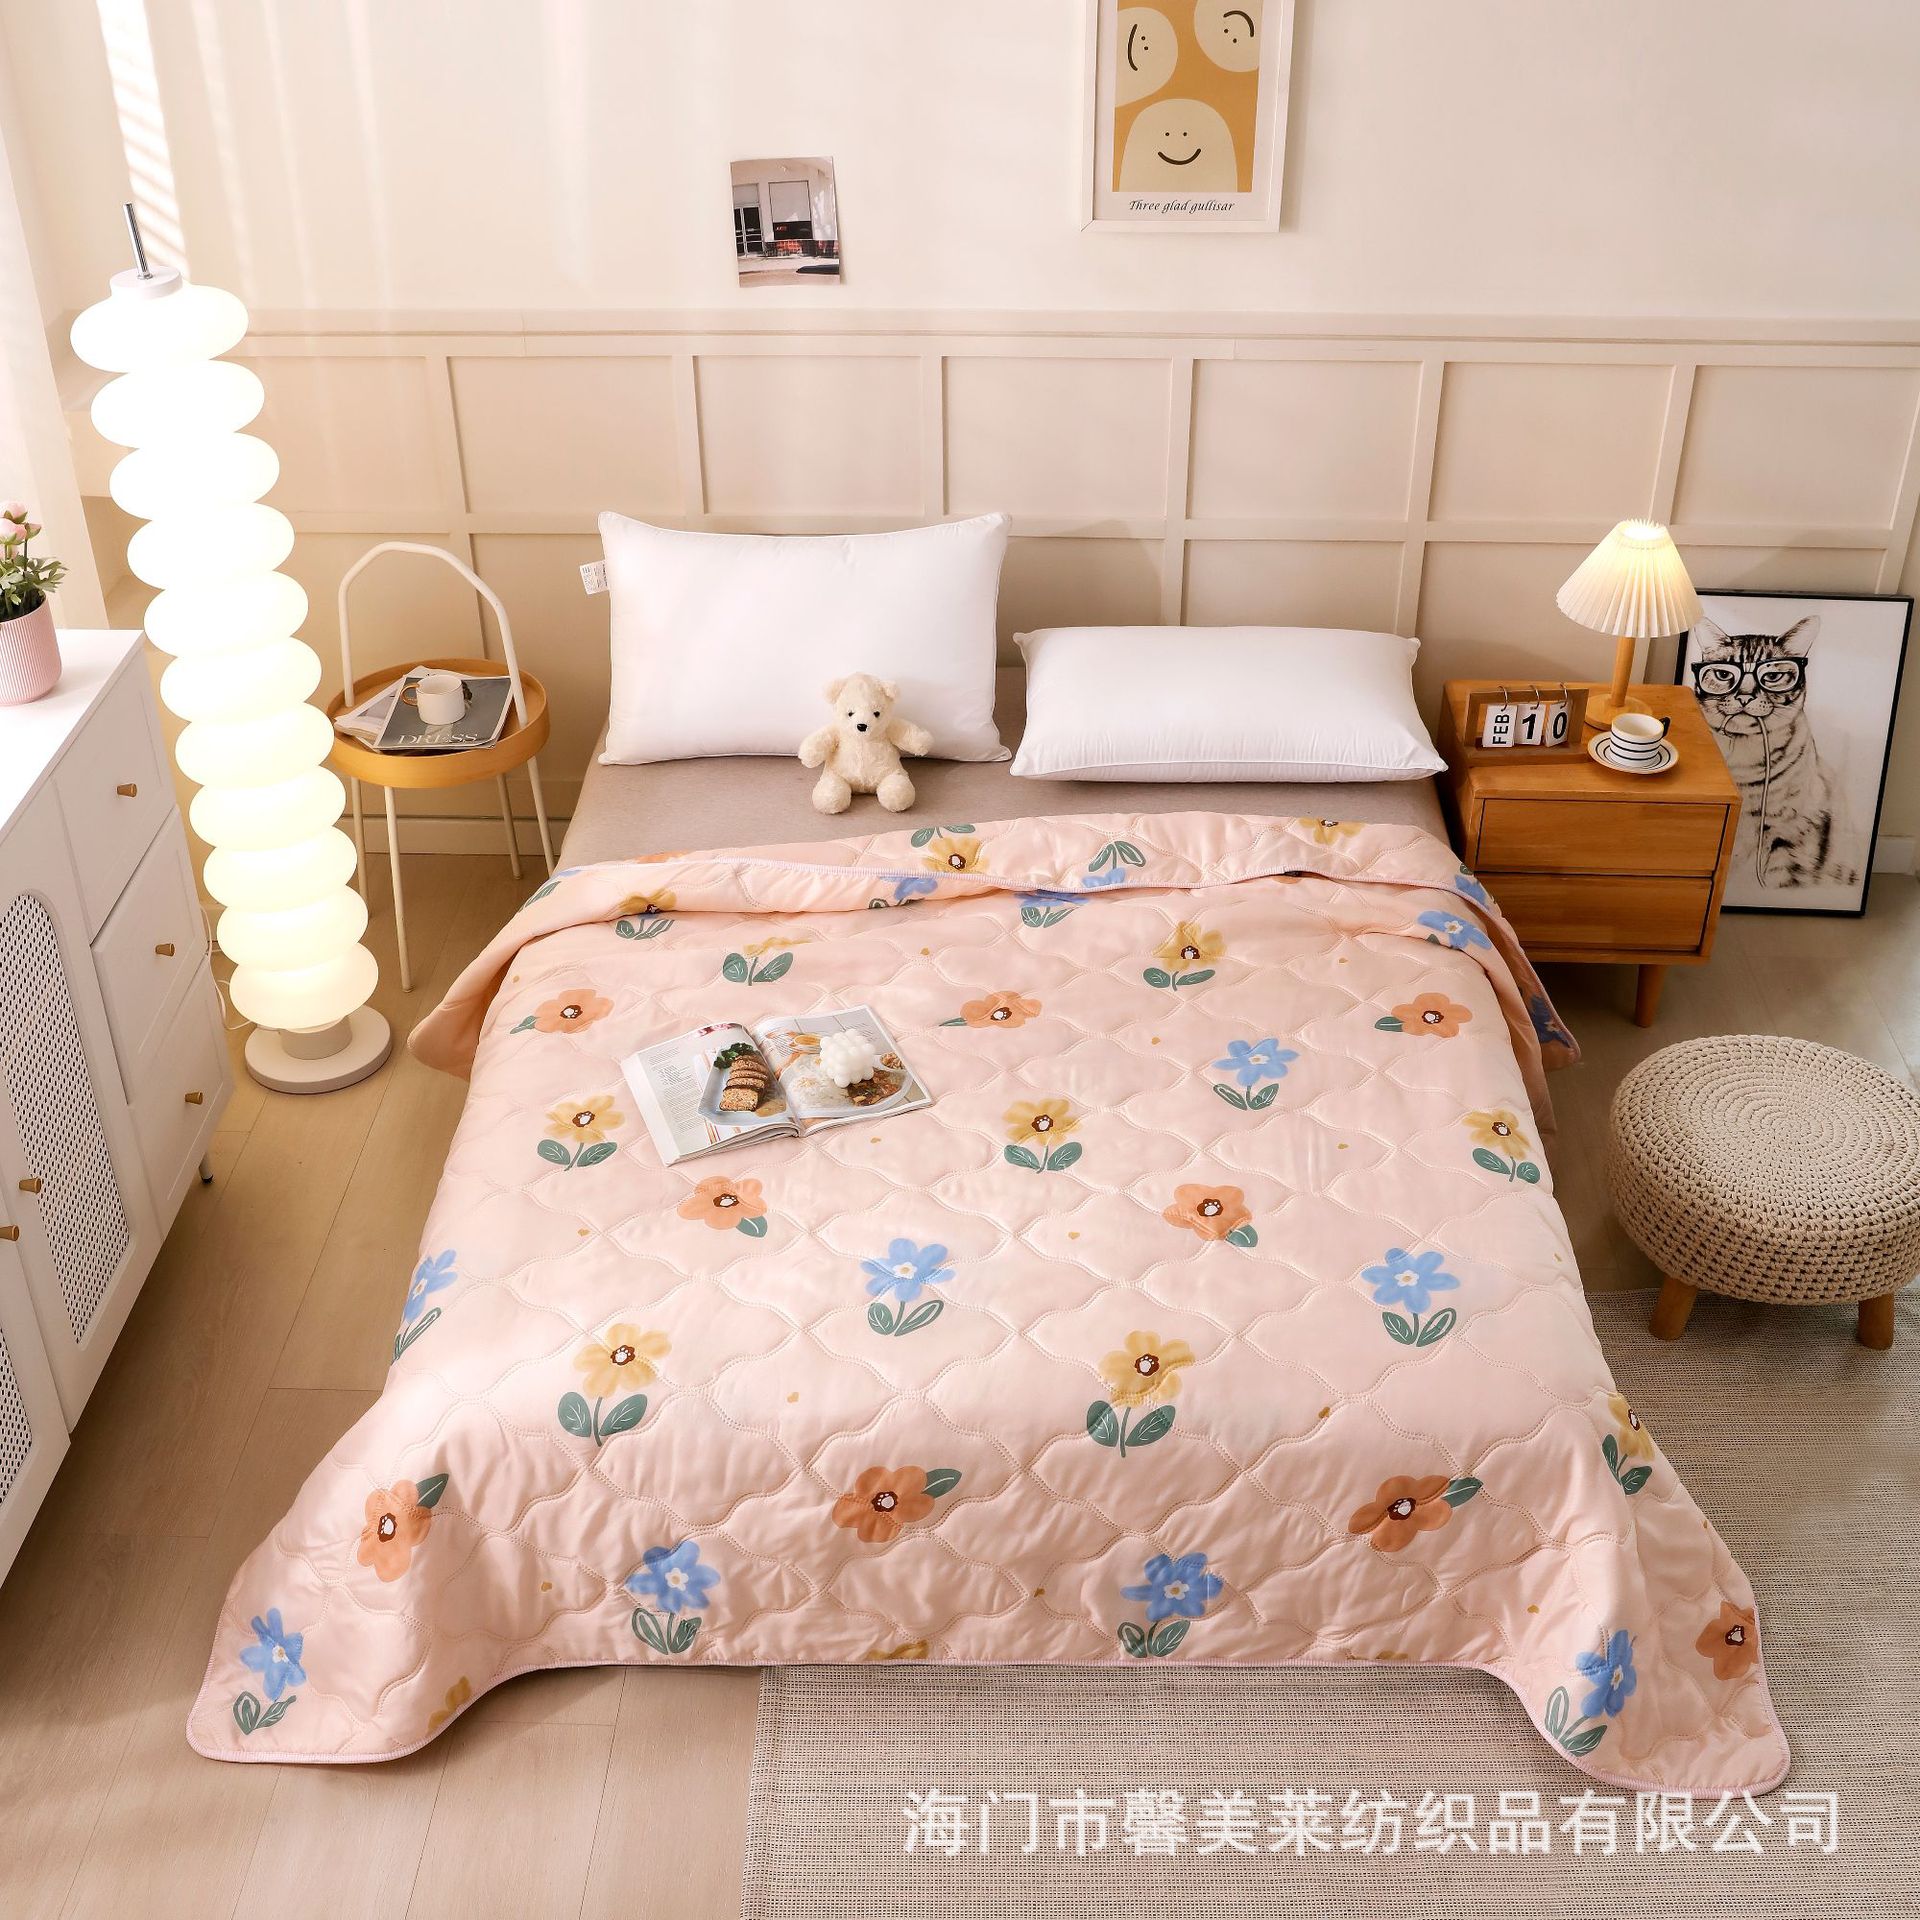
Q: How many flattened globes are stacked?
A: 11